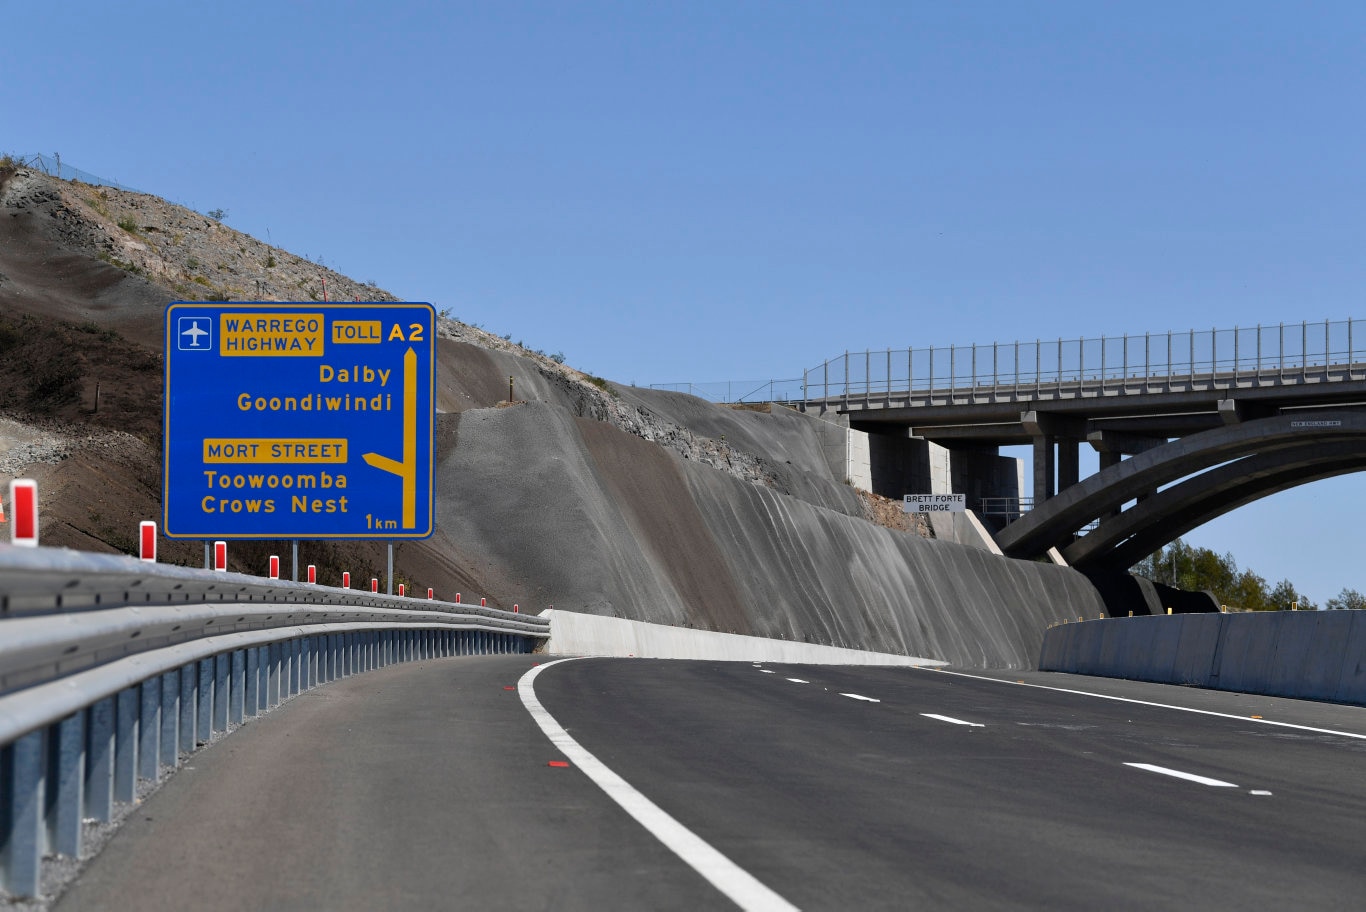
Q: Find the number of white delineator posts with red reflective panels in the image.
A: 12